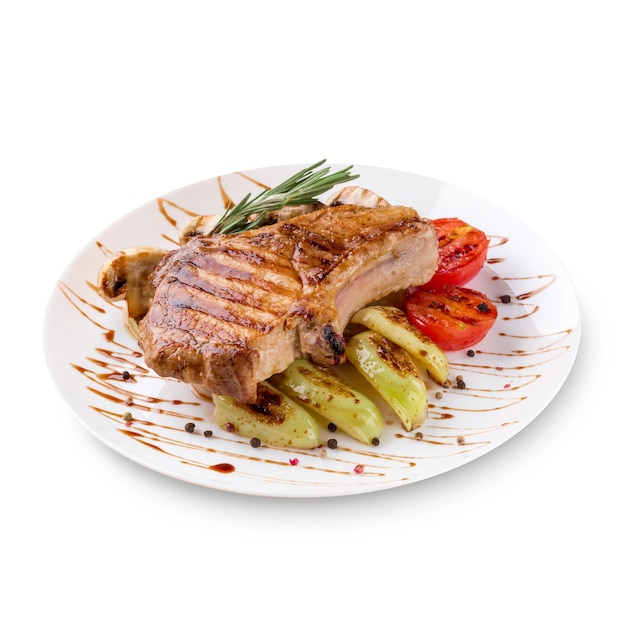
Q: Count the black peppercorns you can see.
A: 11